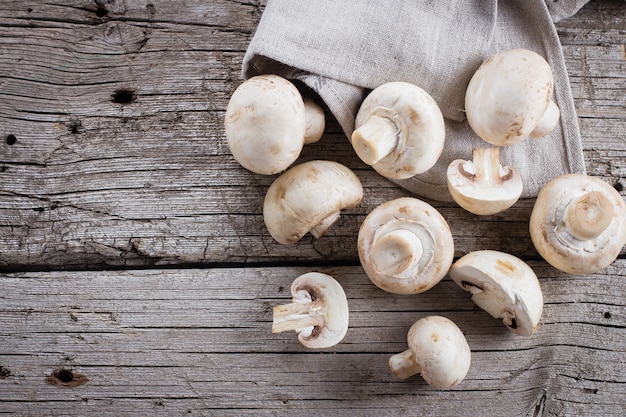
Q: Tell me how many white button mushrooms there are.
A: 10